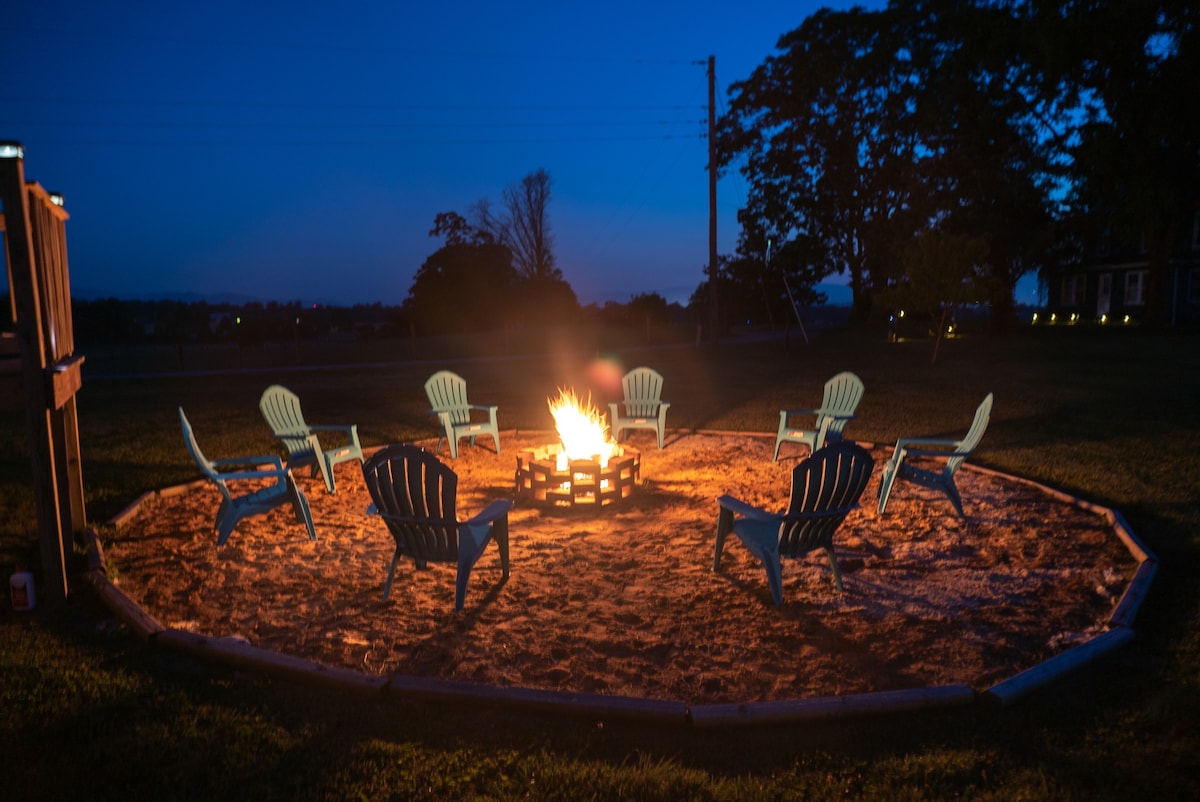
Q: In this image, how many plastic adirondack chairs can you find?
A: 8